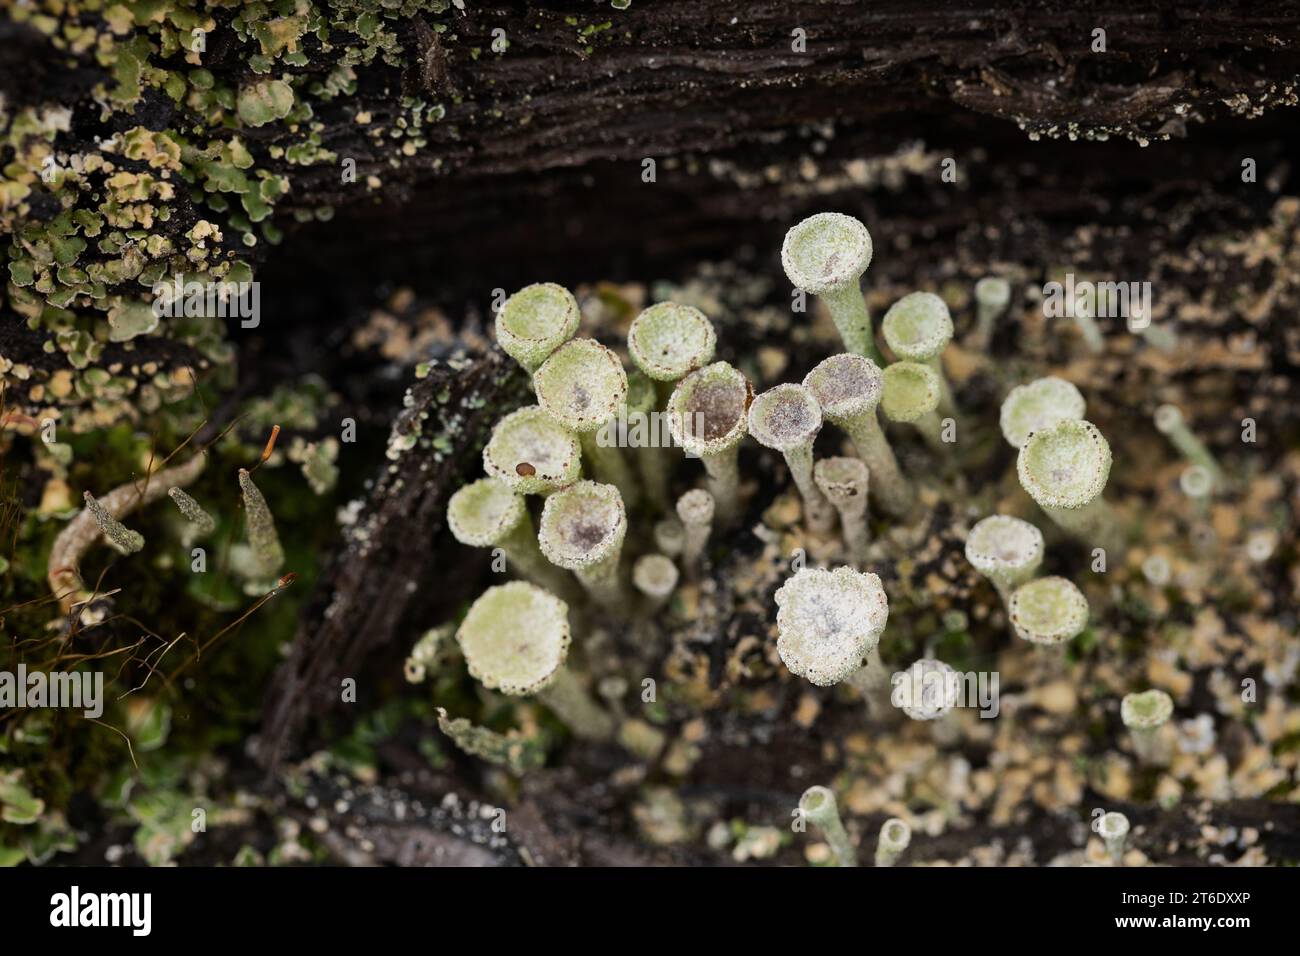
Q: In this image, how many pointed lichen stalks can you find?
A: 3